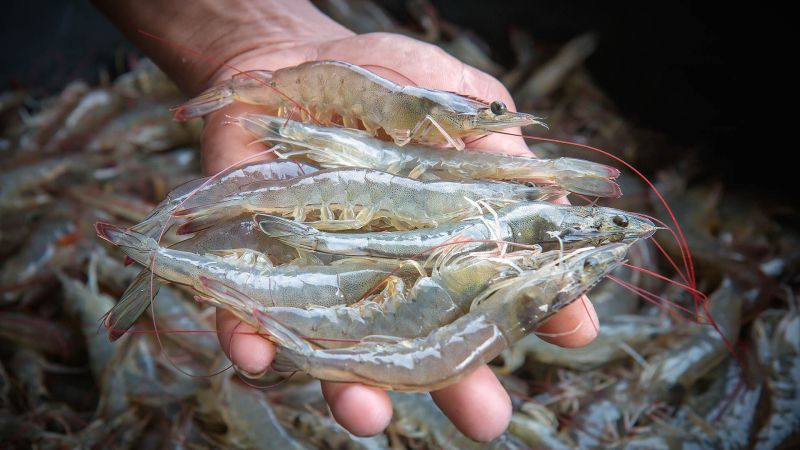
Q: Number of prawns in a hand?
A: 9